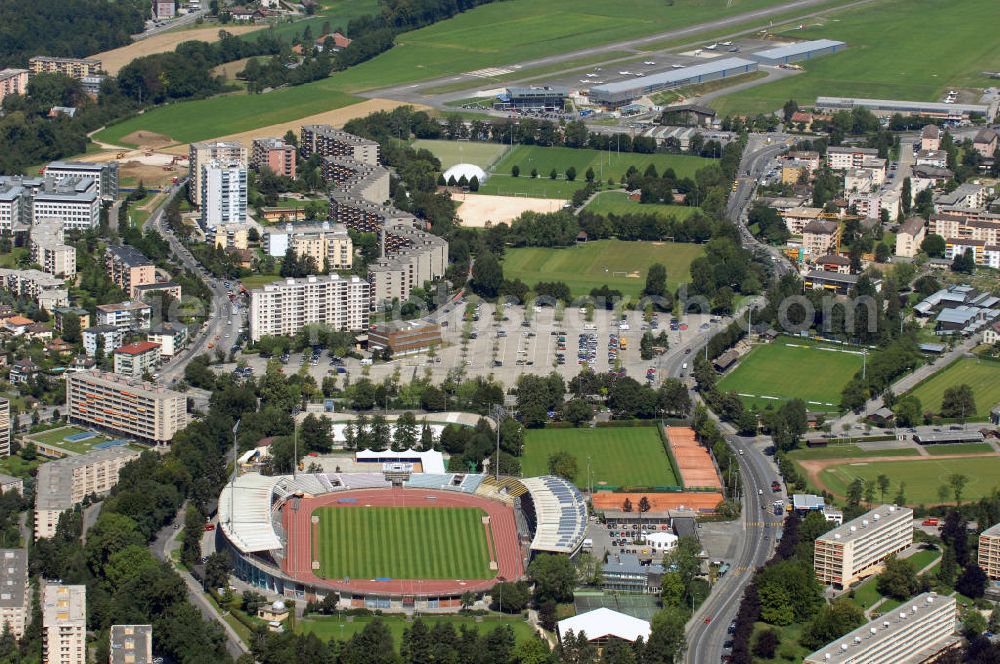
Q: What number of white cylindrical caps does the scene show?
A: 13